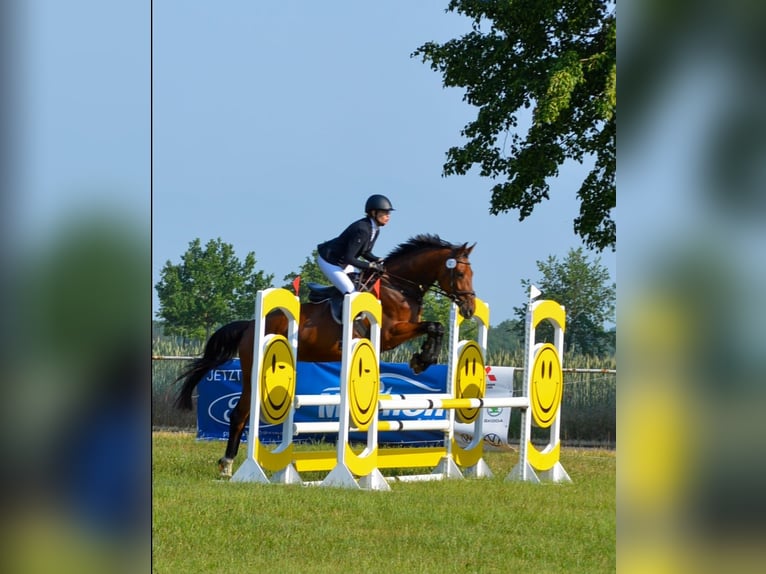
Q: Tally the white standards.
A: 4